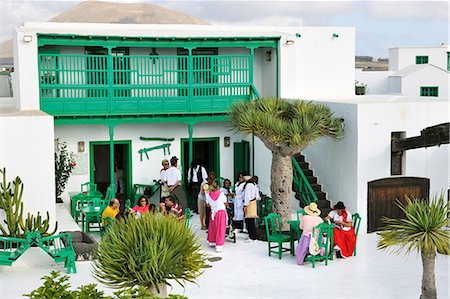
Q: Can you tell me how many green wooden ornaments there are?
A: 2